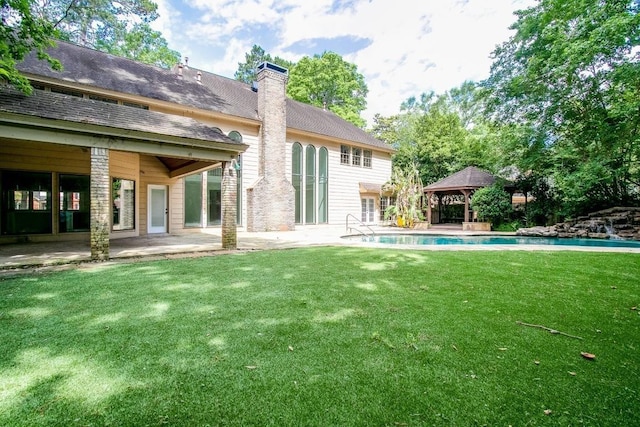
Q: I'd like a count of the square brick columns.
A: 2